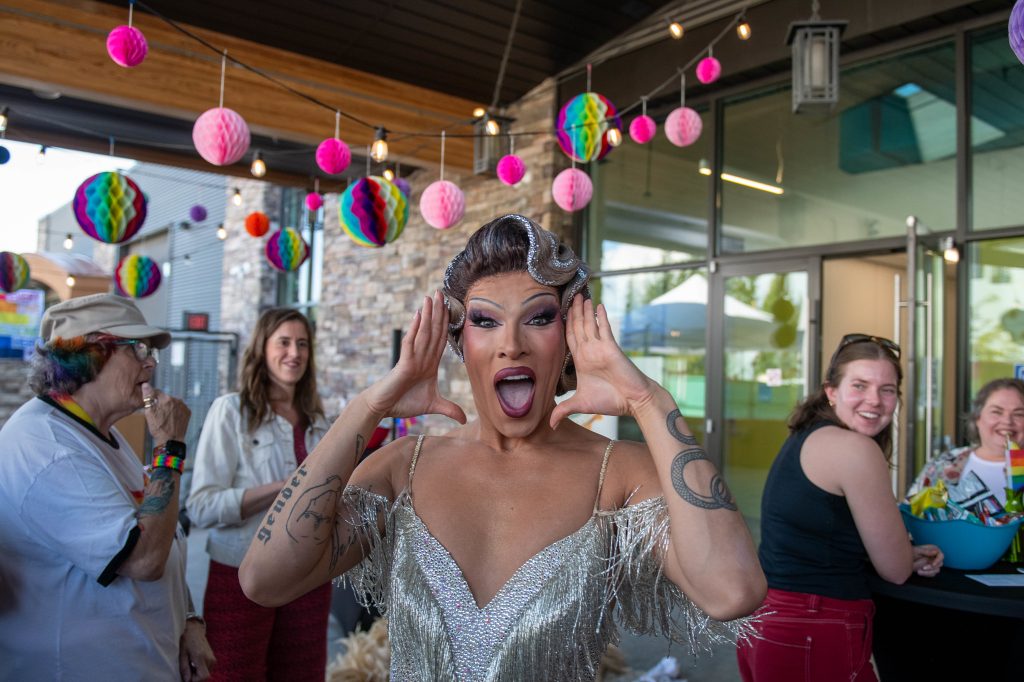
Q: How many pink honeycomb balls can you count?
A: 10